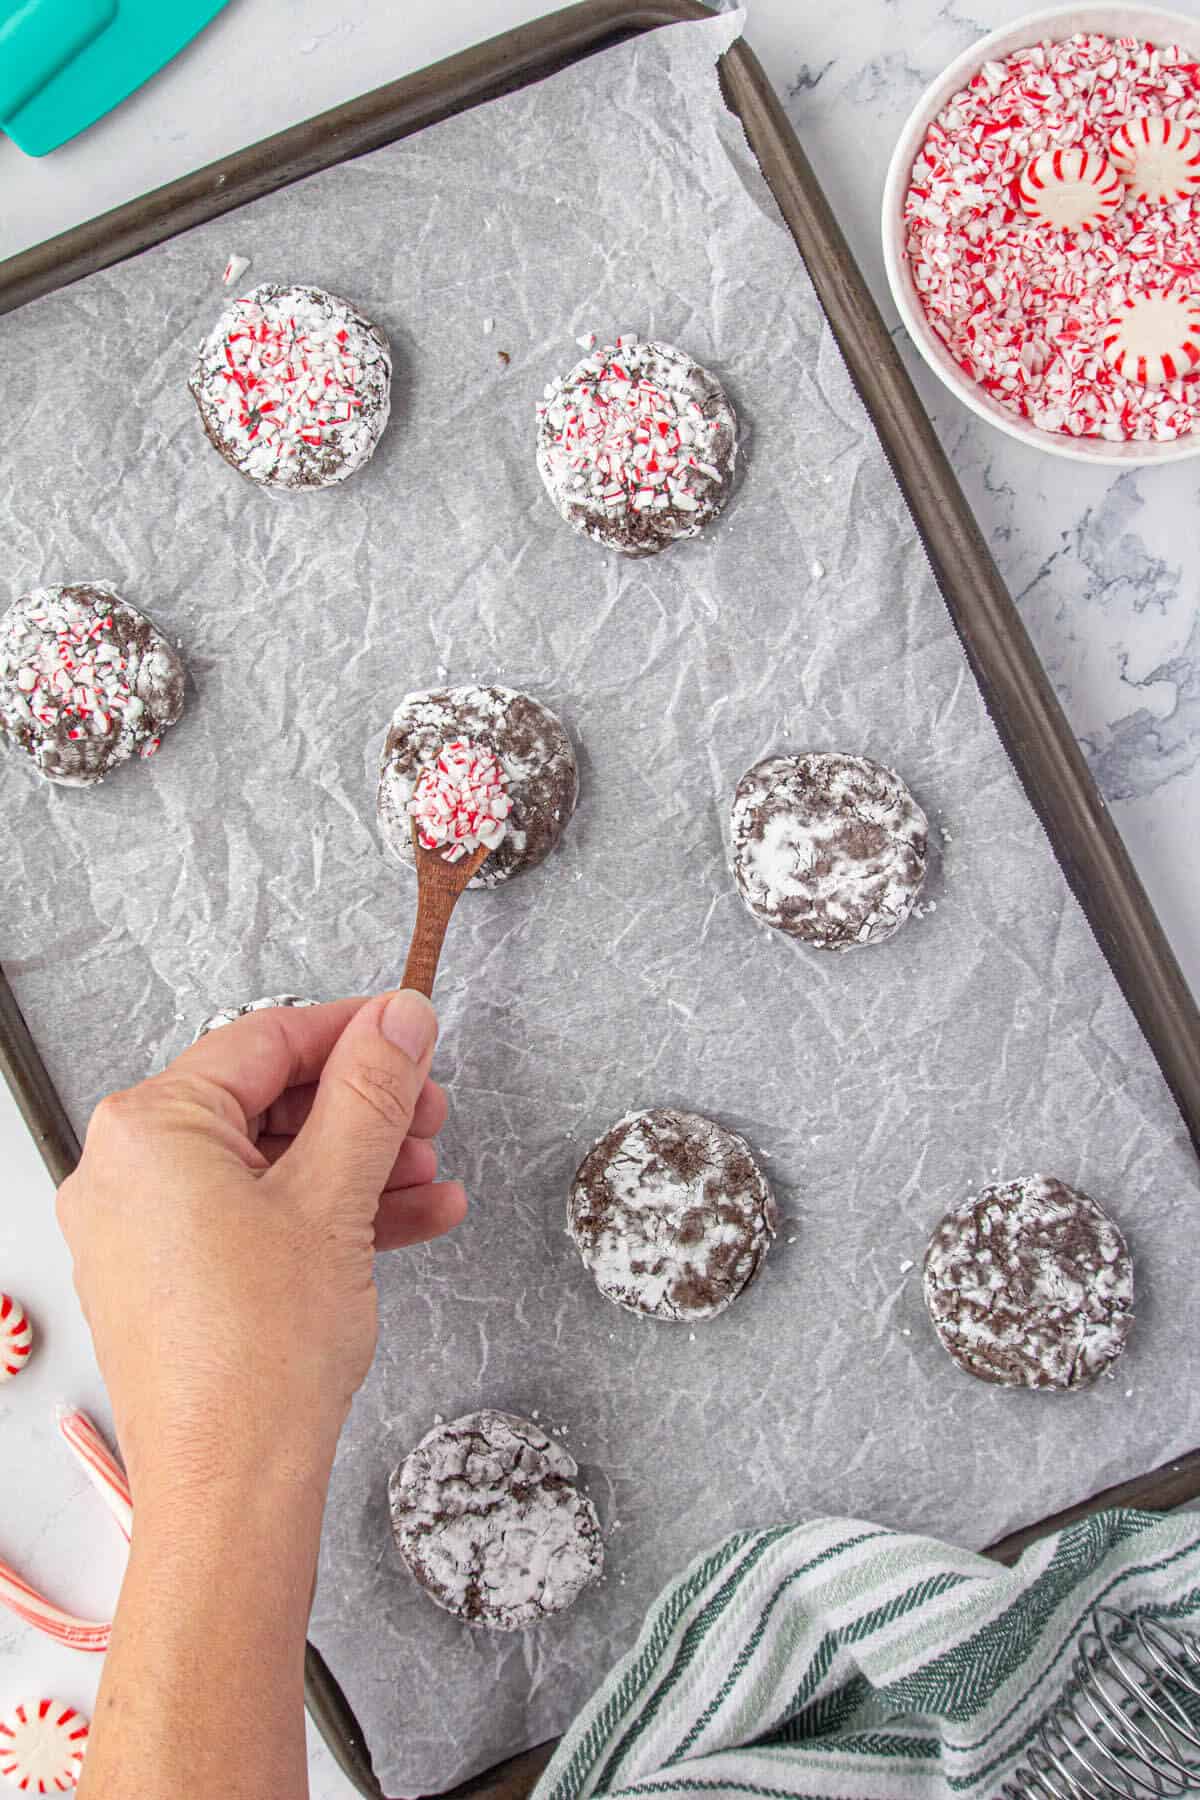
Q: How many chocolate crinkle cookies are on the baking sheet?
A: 9